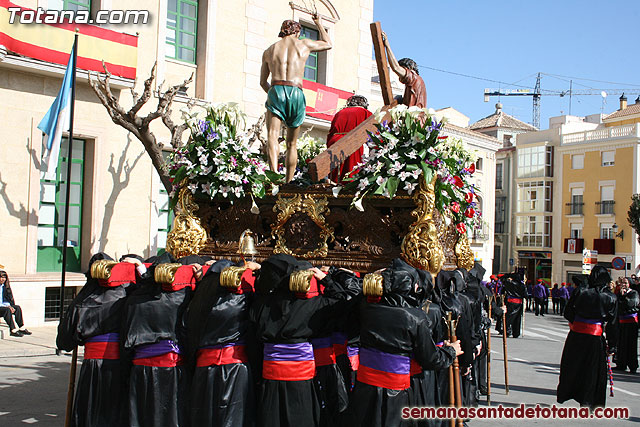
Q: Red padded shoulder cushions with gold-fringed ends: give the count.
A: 5